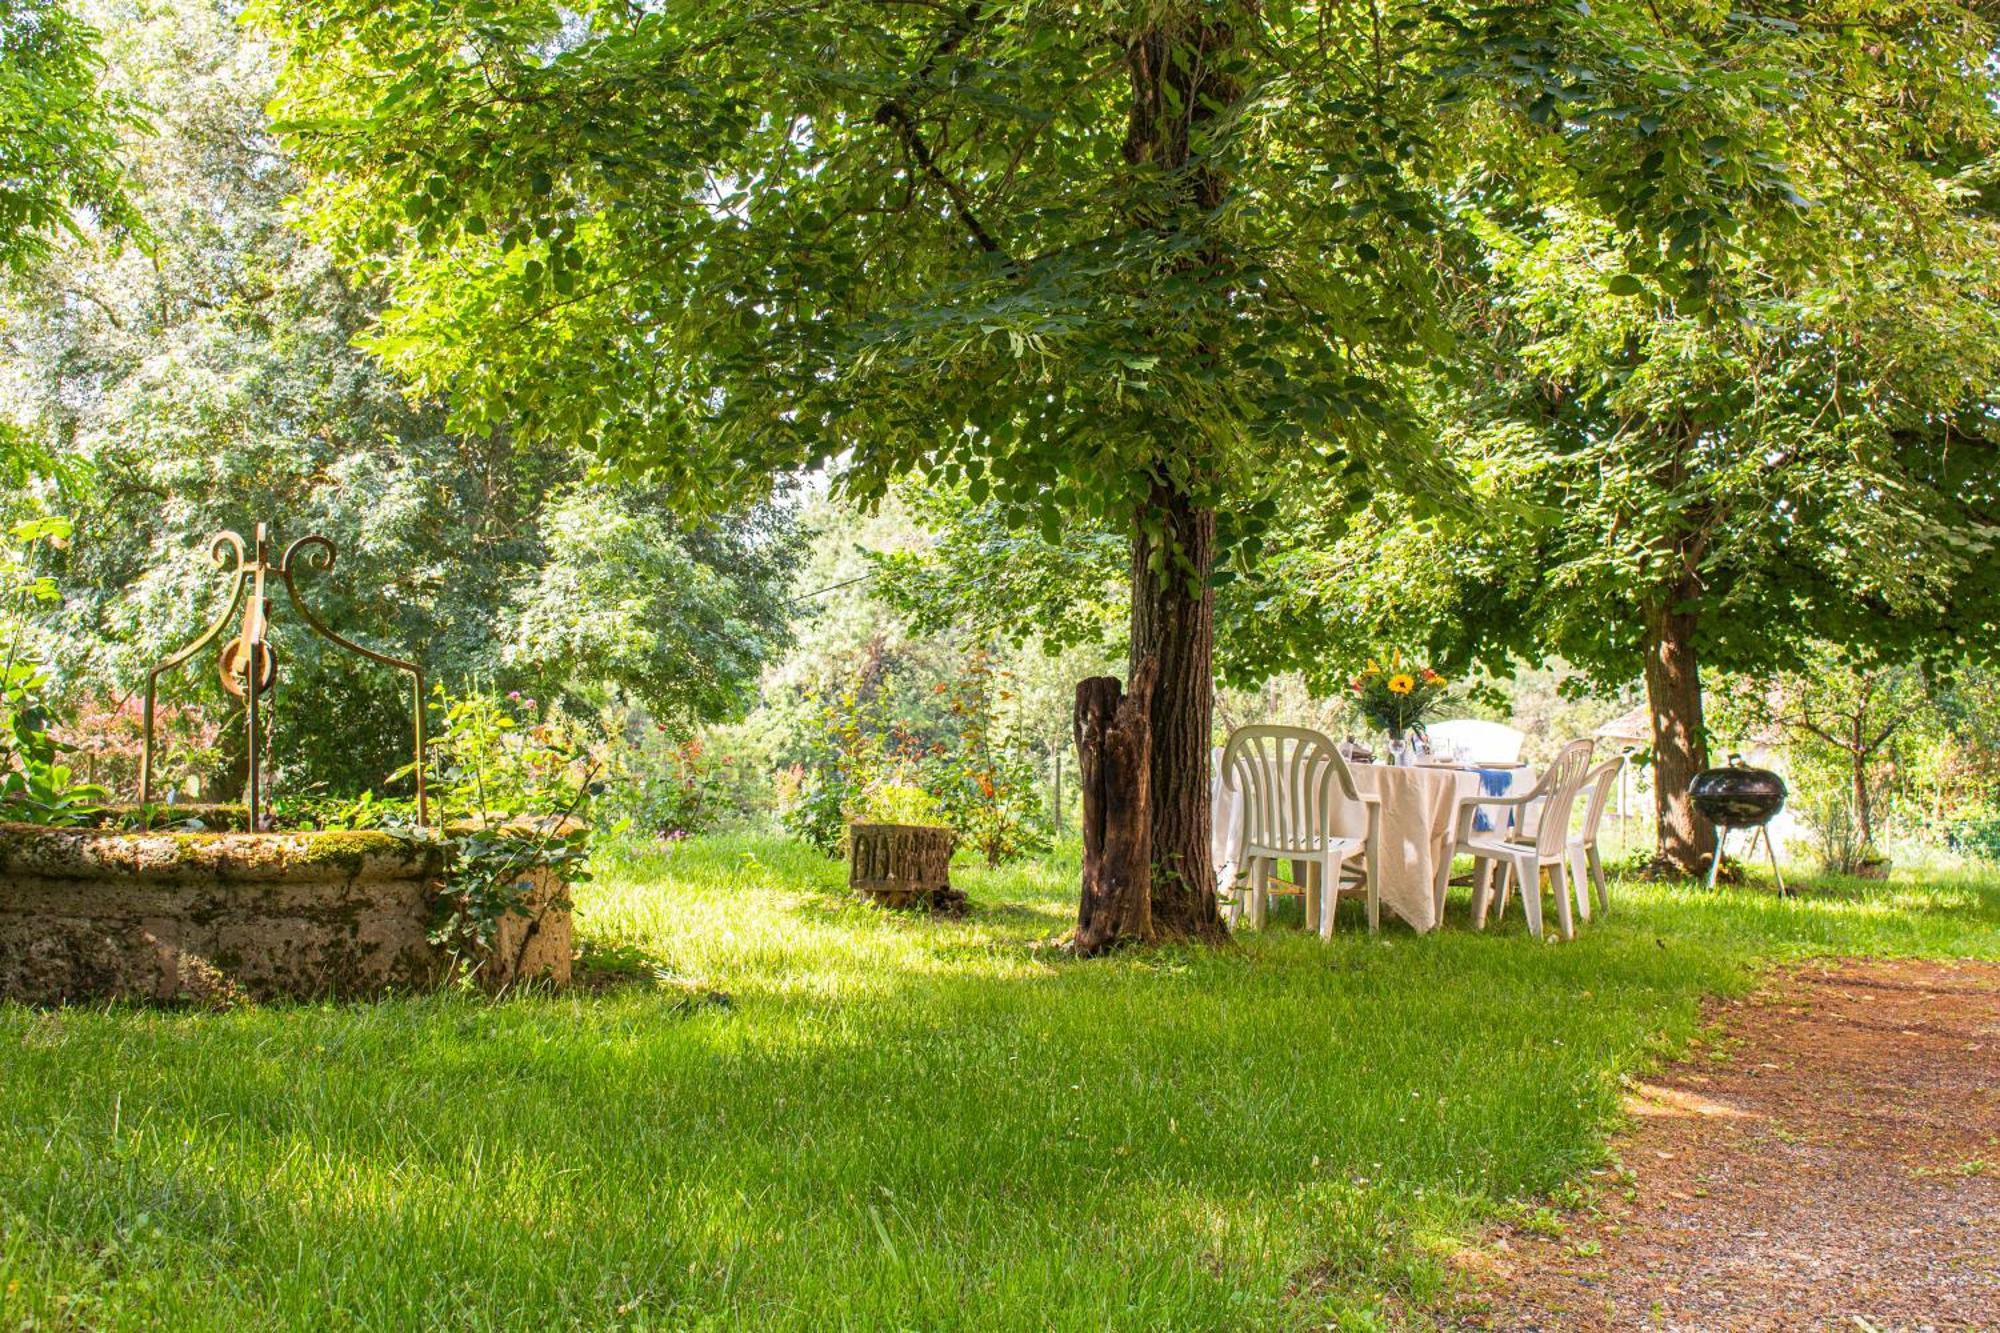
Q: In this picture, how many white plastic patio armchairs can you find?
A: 3